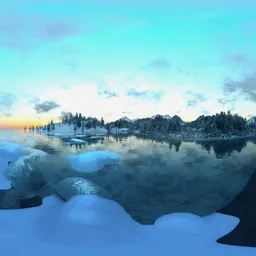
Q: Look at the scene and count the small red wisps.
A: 0